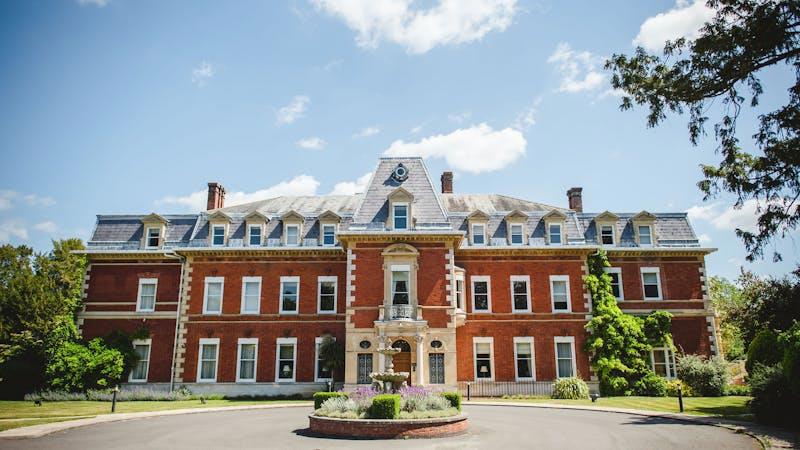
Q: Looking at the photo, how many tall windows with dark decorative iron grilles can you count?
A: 2